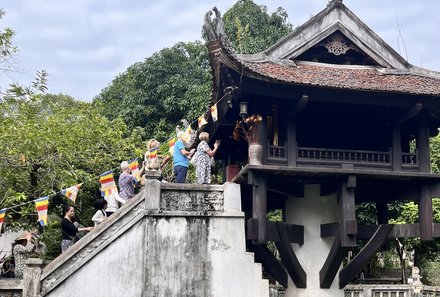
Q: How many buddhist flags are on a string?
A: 10